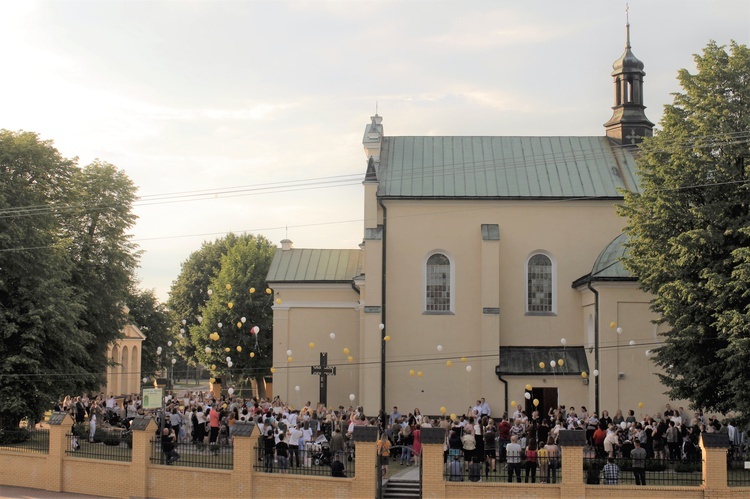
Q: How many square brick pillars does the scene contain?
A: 7